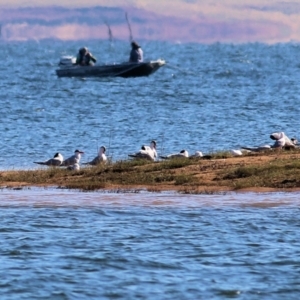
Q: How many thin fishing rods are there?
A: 2